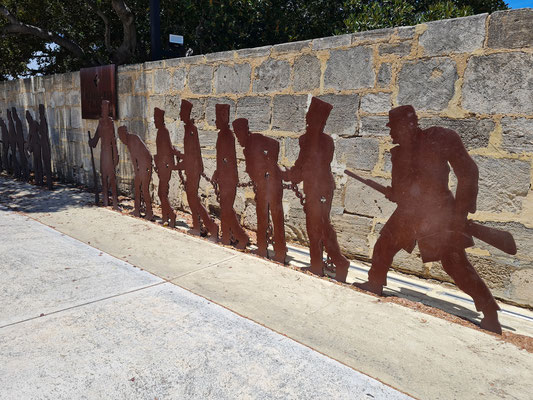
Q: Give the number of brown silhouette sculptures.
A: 13